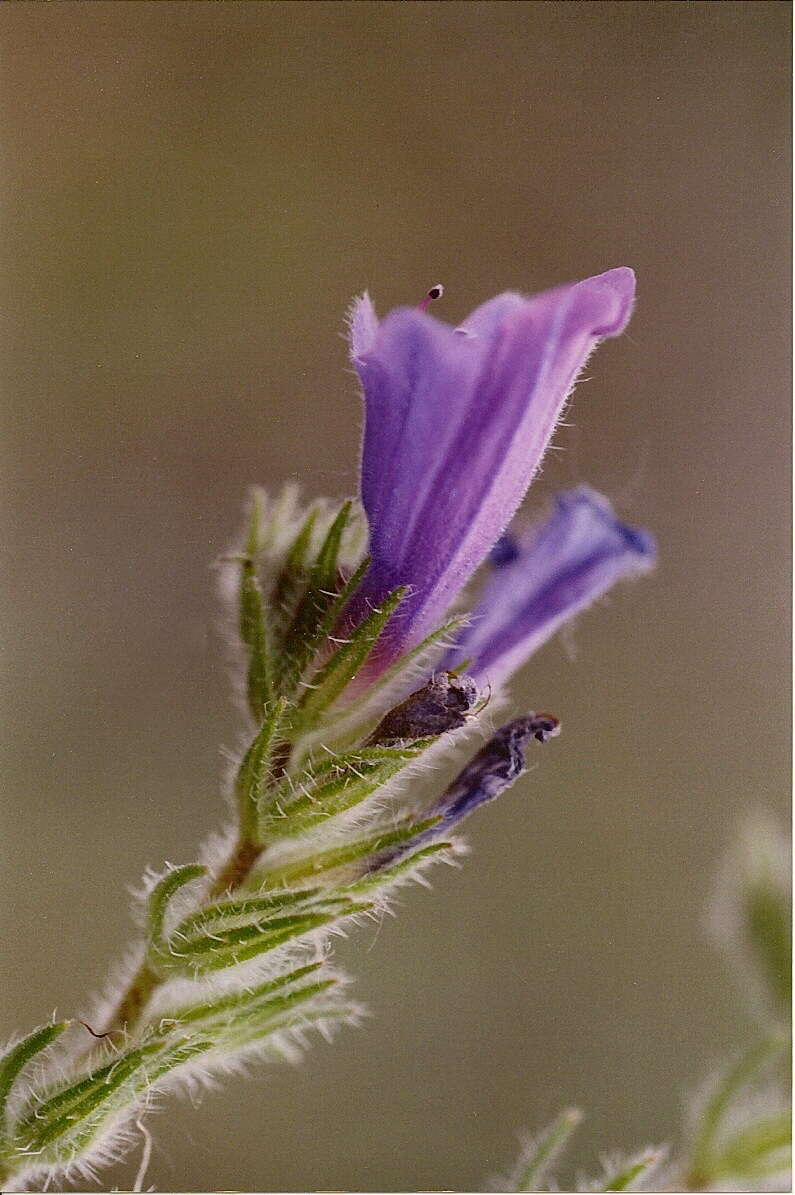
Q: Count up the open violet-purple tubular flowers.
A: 2